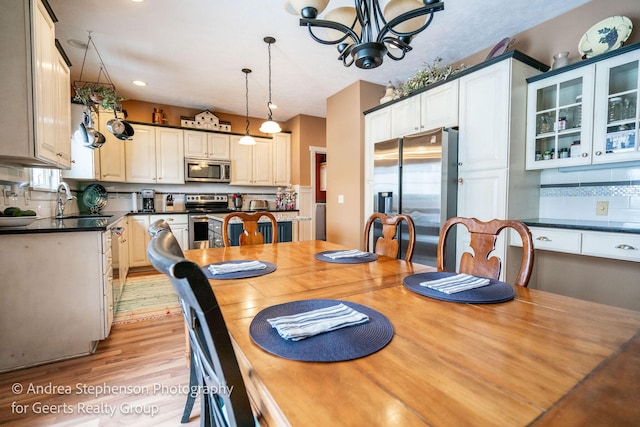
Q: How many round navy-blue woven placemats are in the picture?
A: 4